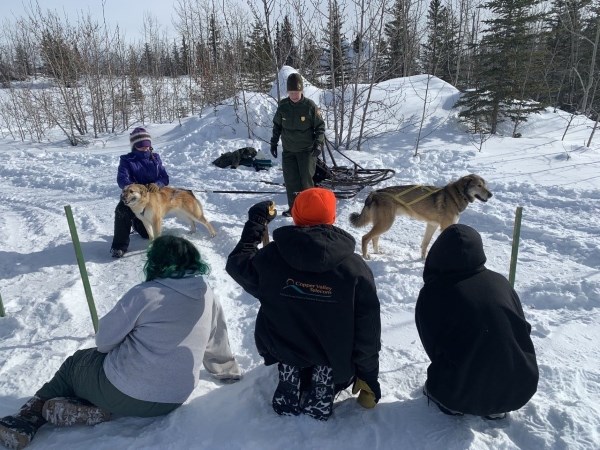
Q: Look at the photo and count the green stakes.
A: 3